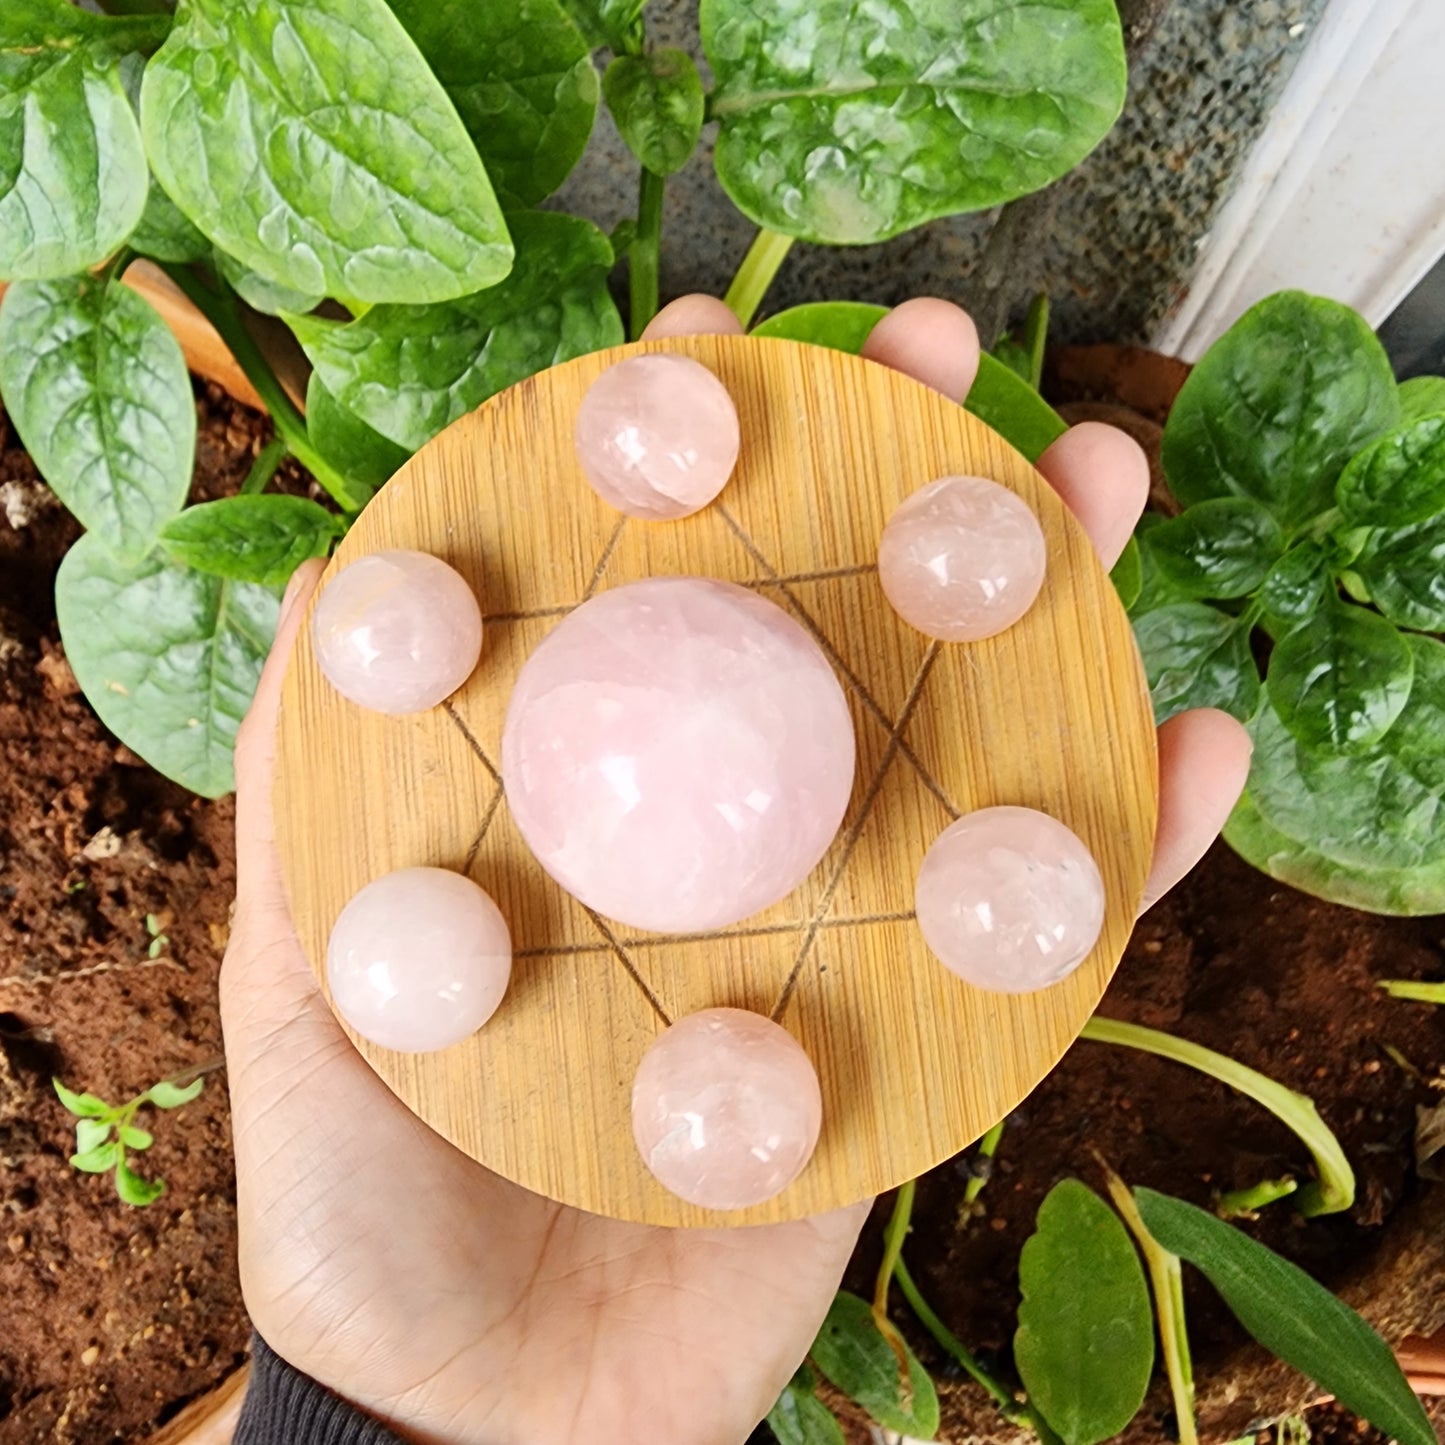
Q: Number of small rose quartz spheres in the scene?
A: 6